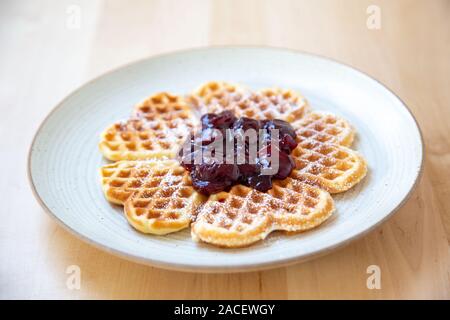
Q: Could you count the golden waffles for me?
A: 5